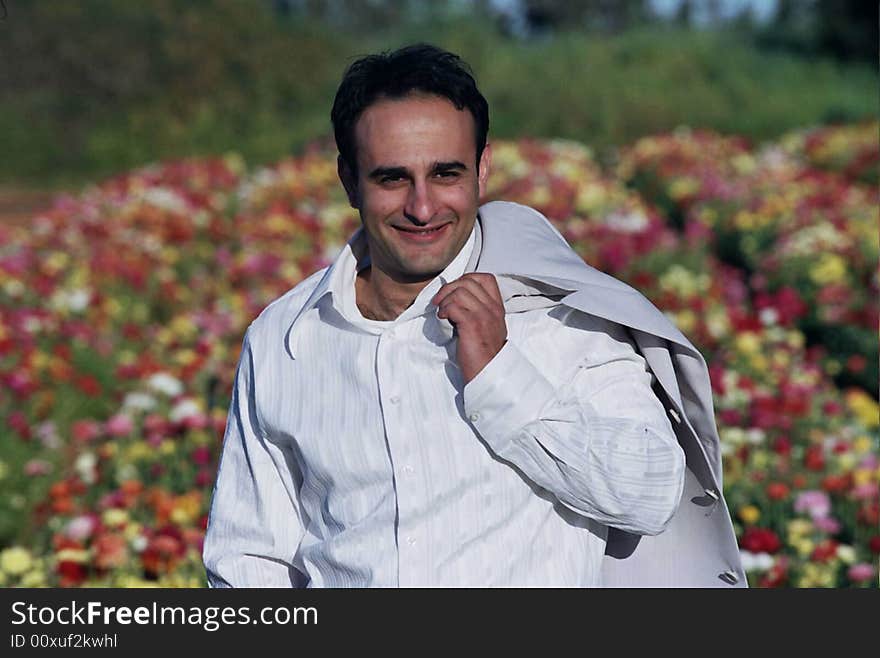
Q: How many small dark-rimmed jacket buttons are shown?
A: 3